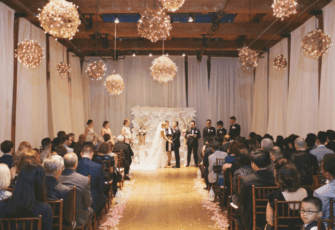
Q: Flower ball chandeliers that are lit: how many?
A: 12